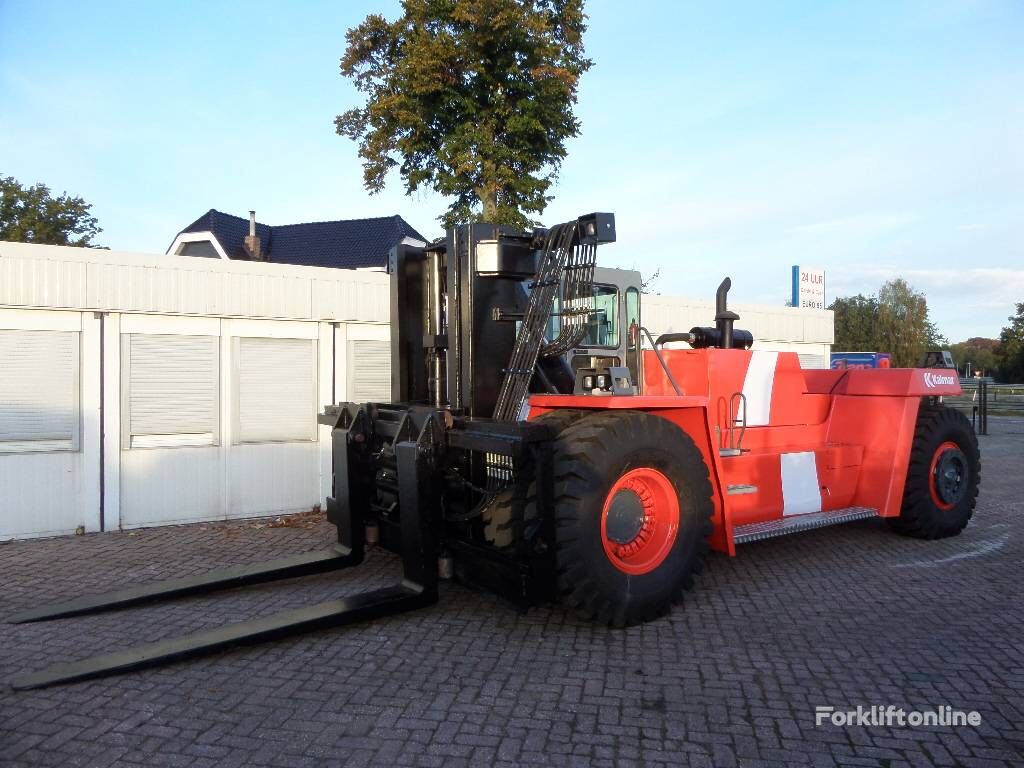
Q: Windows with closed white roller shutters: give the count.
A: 4